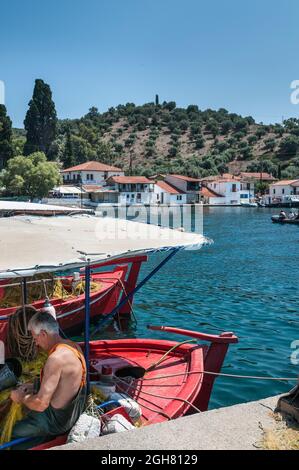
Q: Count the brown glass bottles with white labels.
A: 0